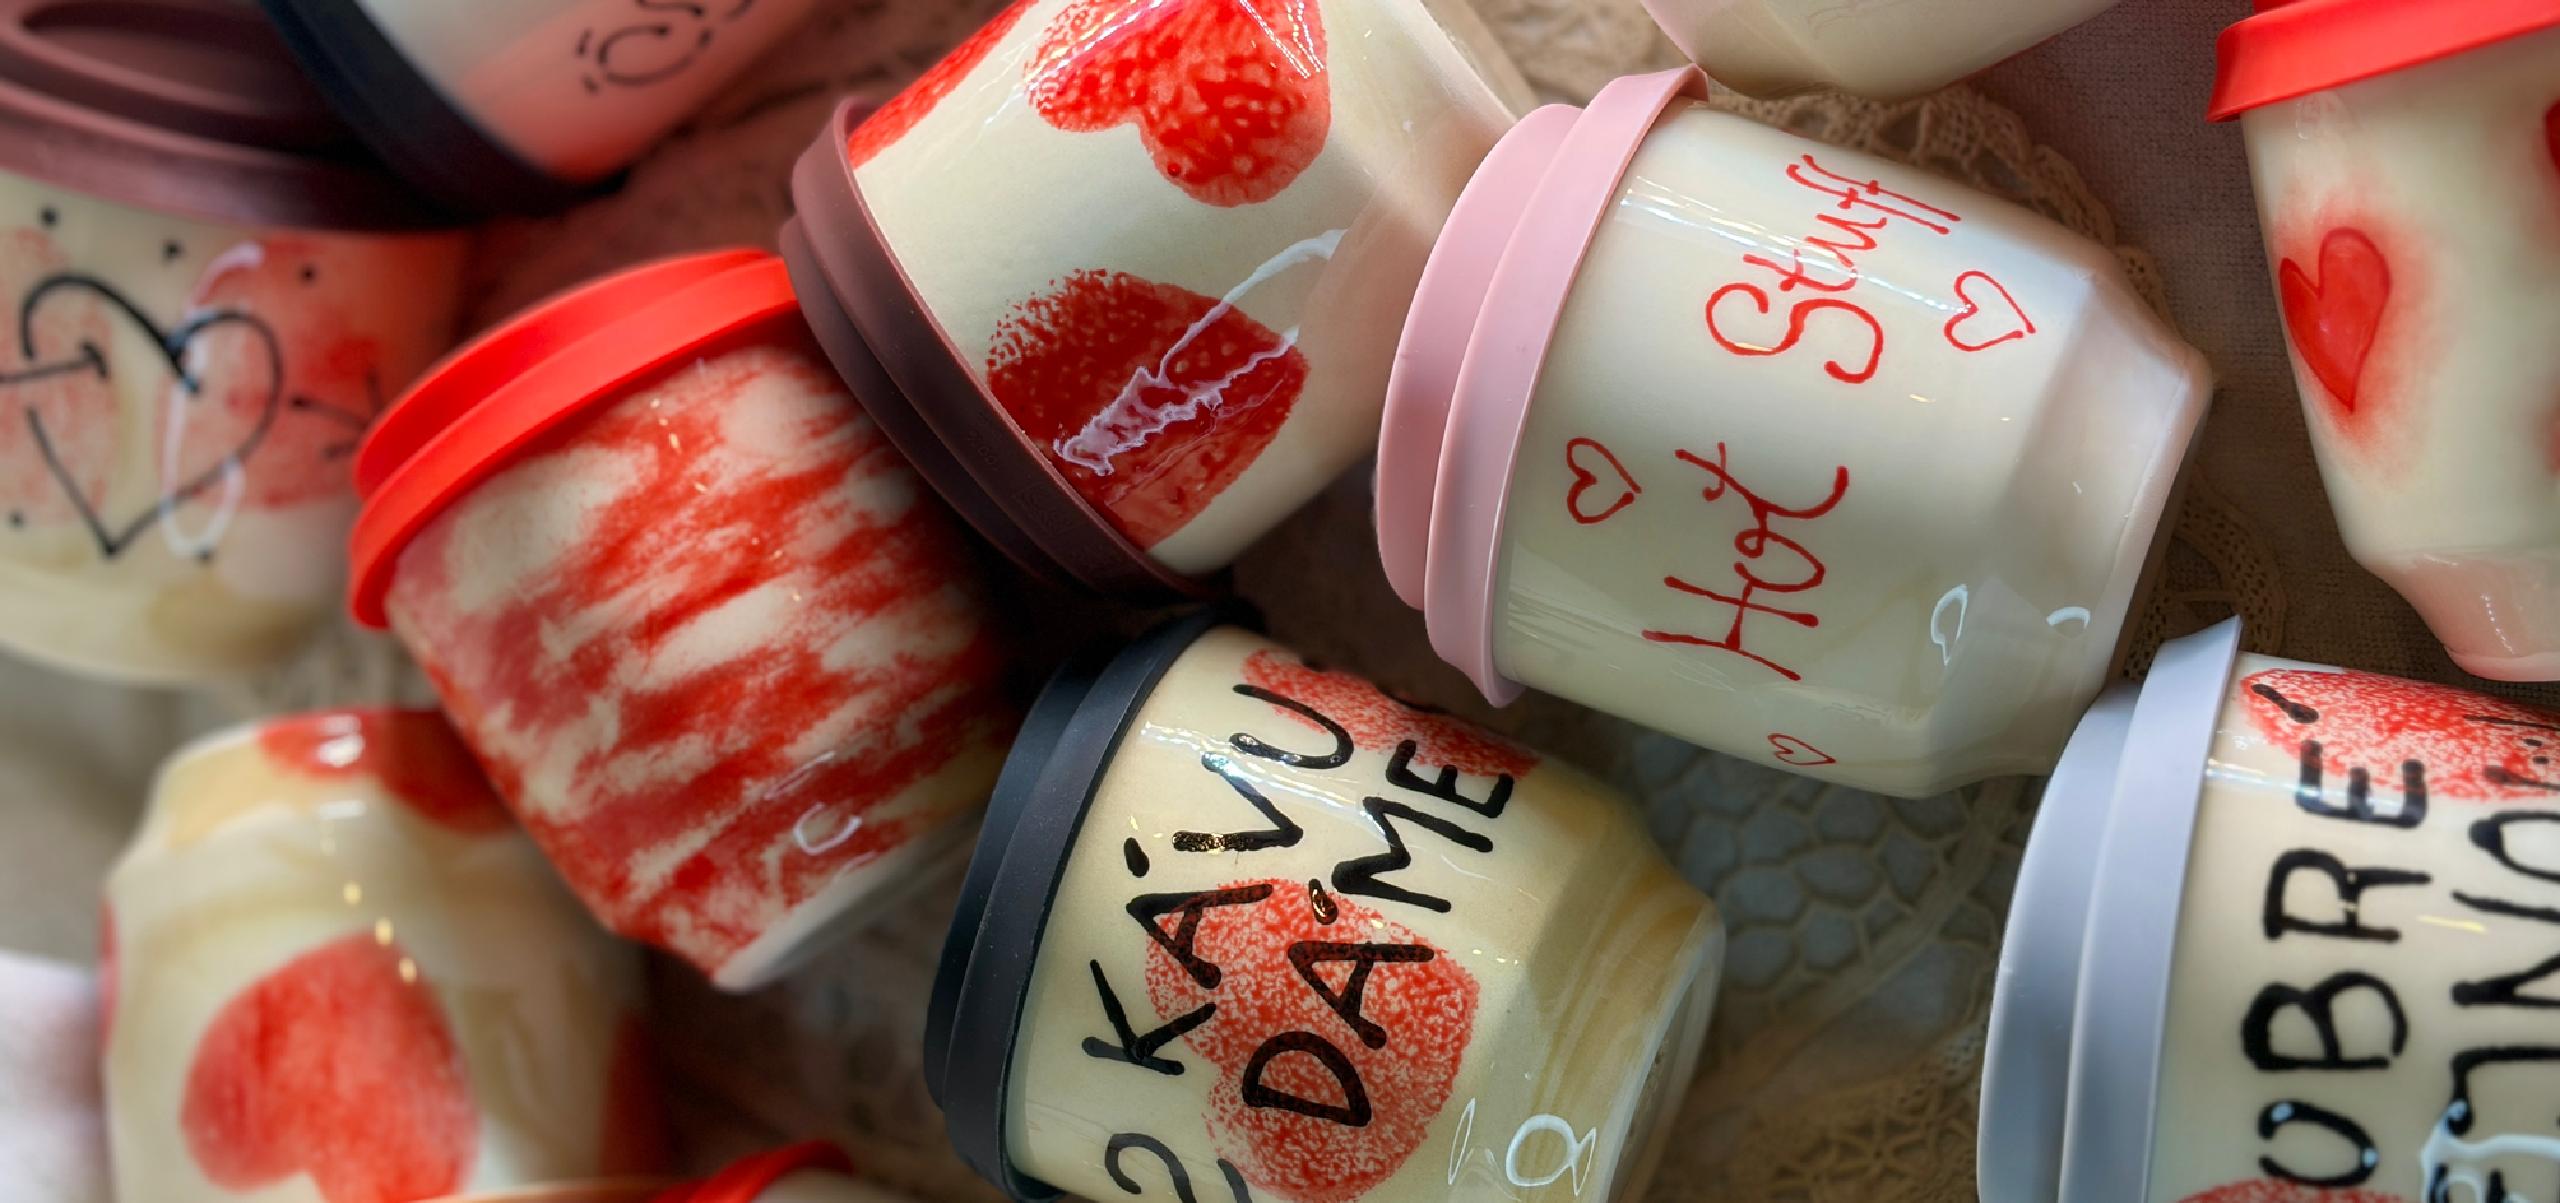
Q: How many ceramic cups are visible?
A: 11